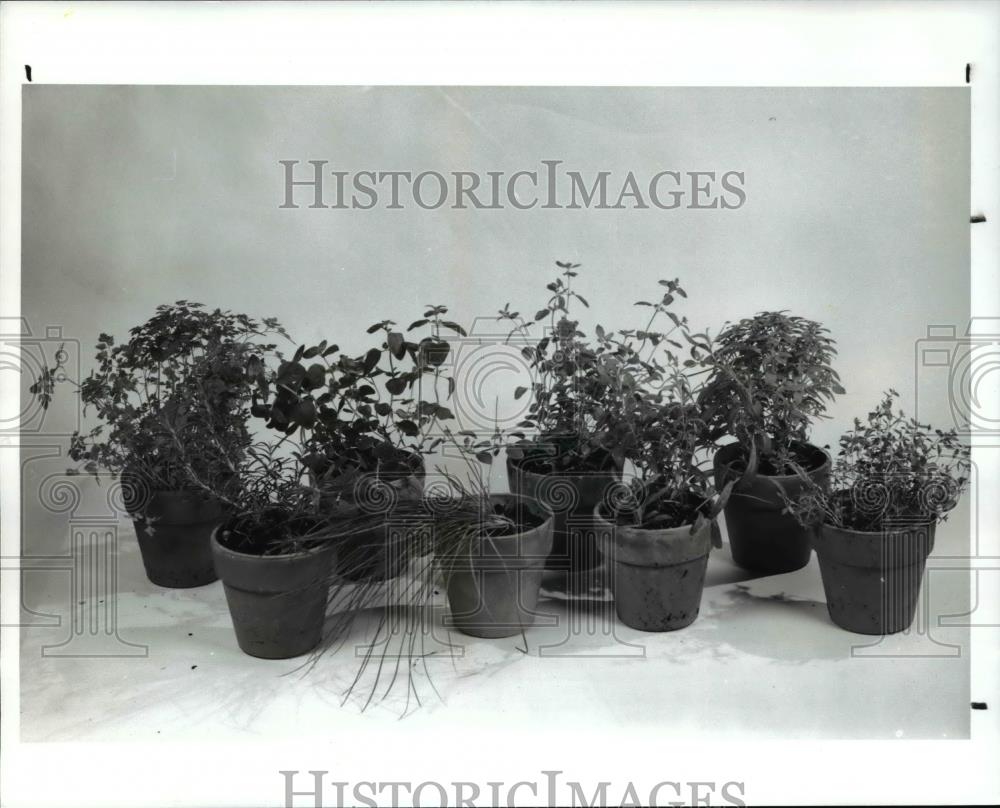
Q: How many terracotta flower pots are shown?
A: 8